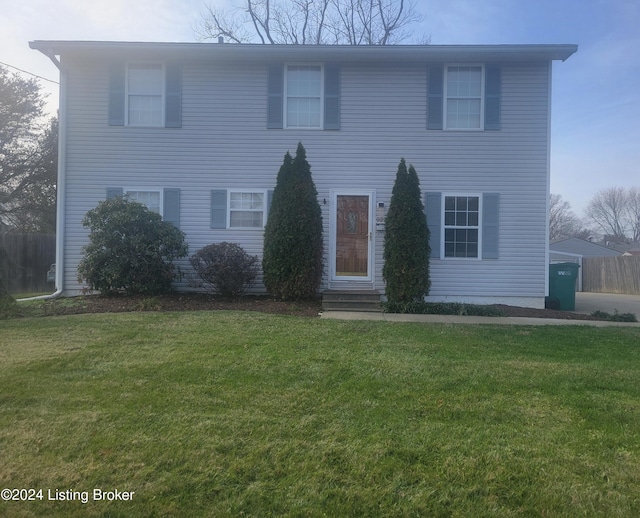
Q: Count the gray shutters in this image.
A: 12